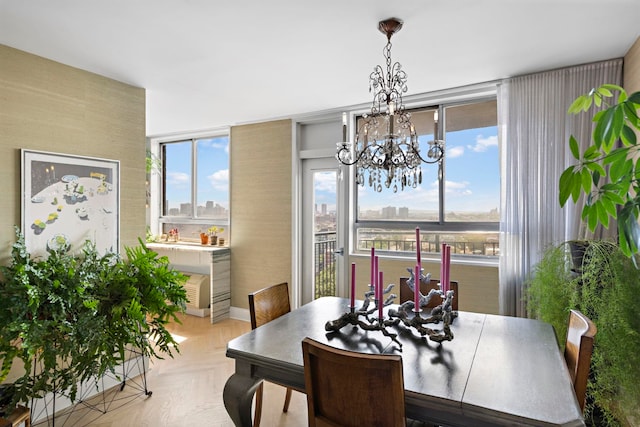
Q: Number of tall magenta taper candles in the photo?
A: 8